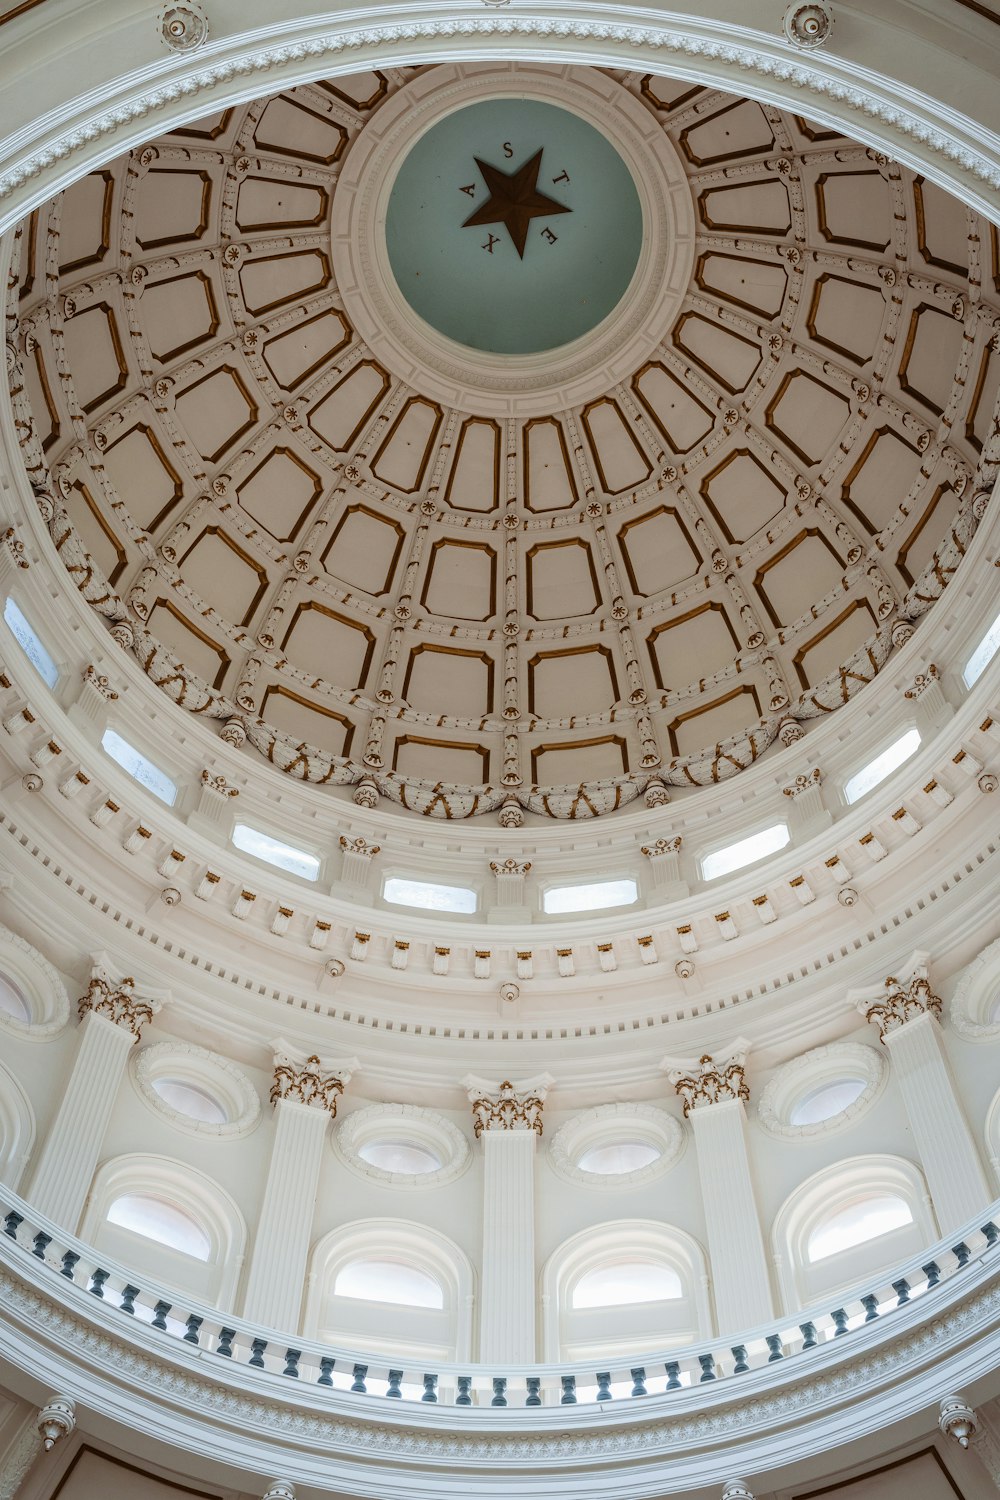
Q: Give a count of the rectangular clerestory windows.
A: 8